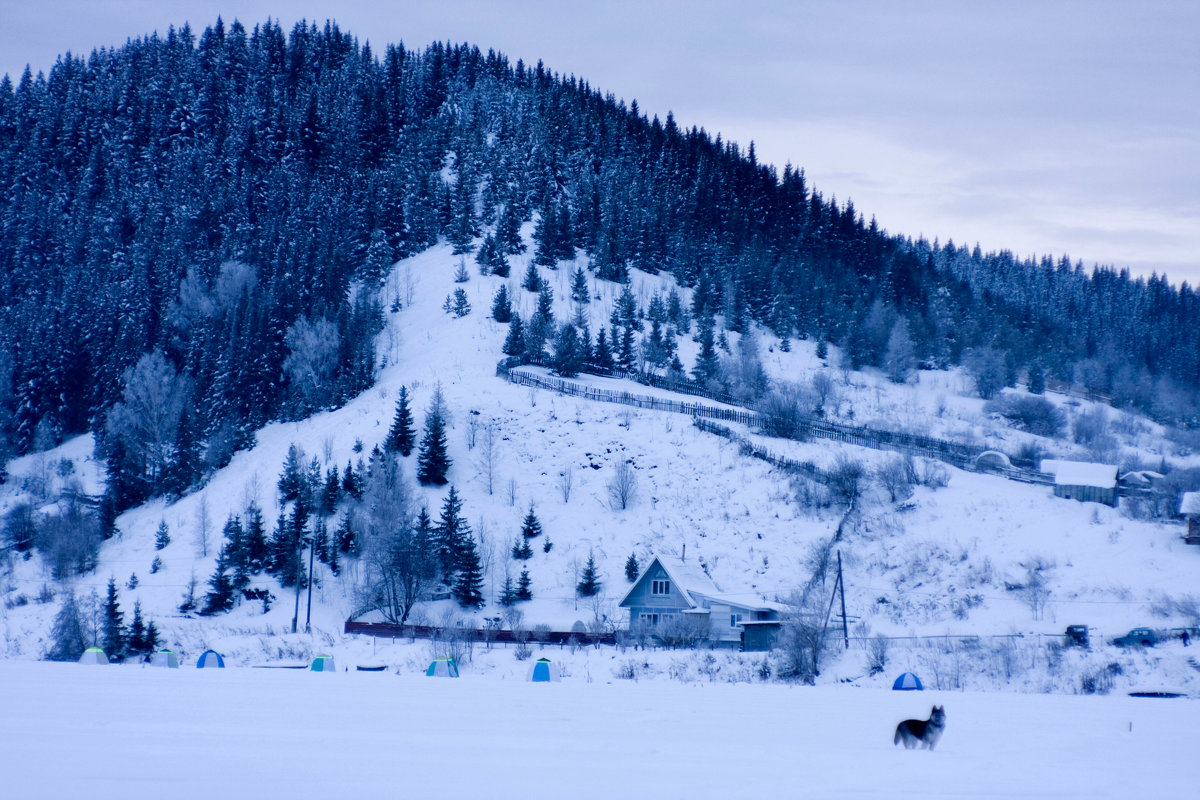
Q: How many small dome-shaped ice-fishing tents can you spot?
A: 7